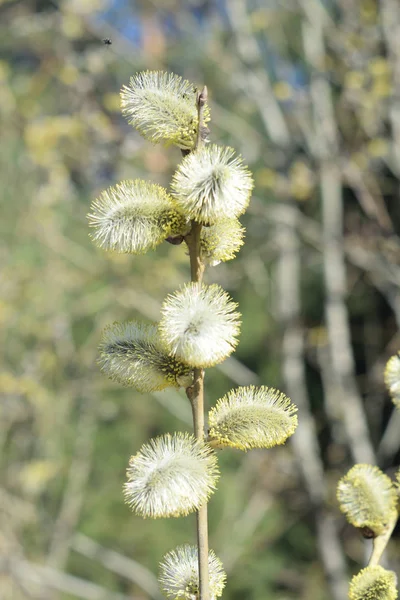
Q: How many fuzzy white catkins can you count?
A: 12